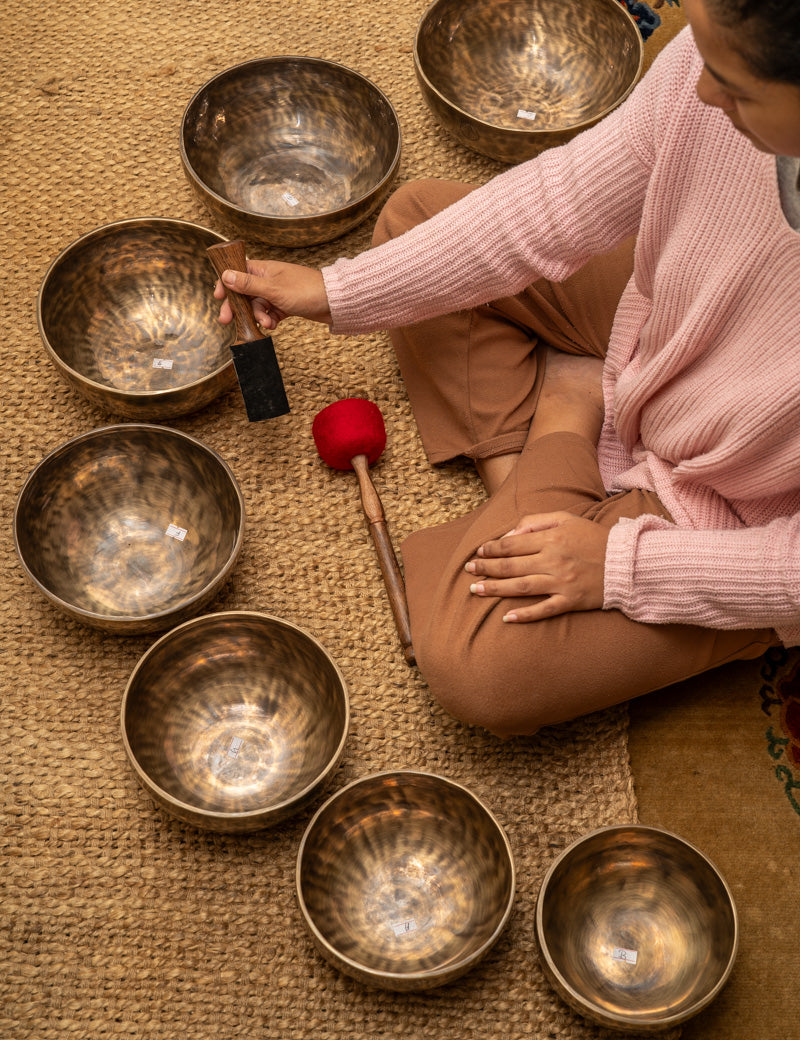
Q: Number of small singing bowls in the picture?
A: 7